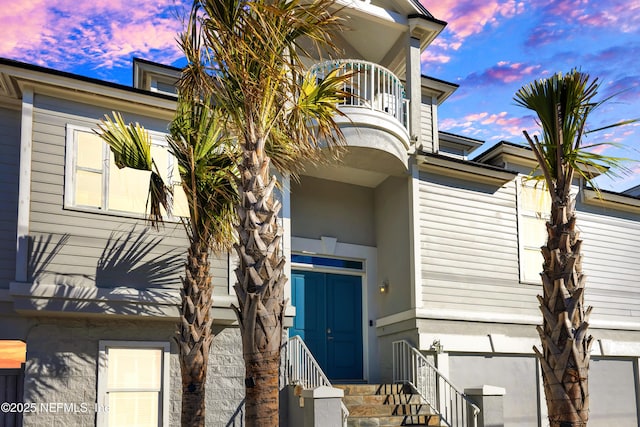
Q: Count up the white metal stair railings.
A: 2